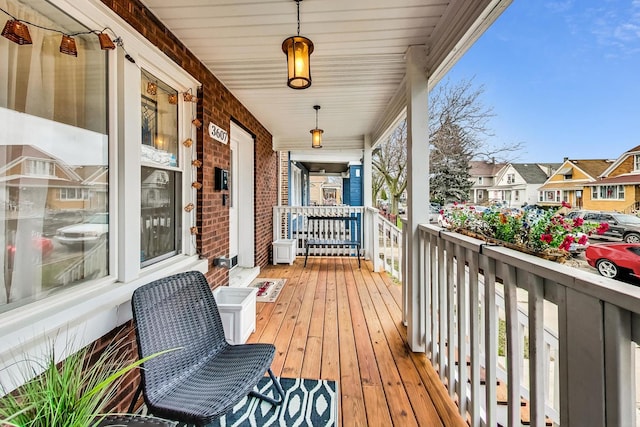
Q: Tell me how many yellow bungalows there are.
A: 2